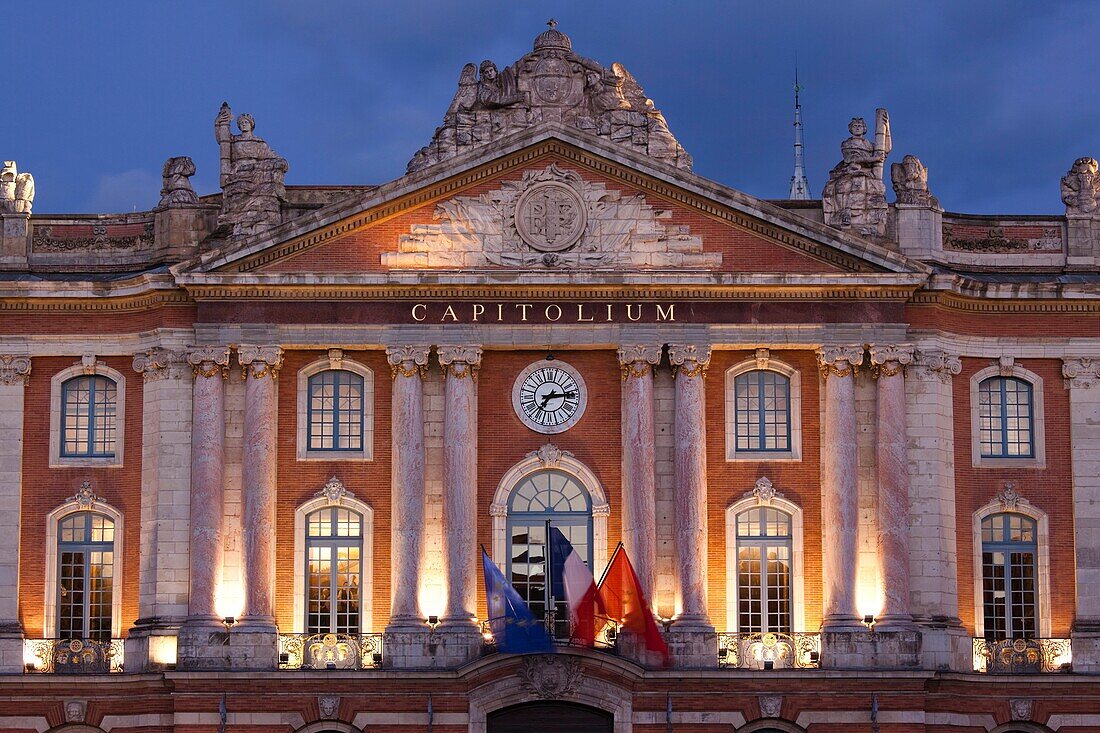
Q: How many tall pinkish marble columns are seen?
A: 8